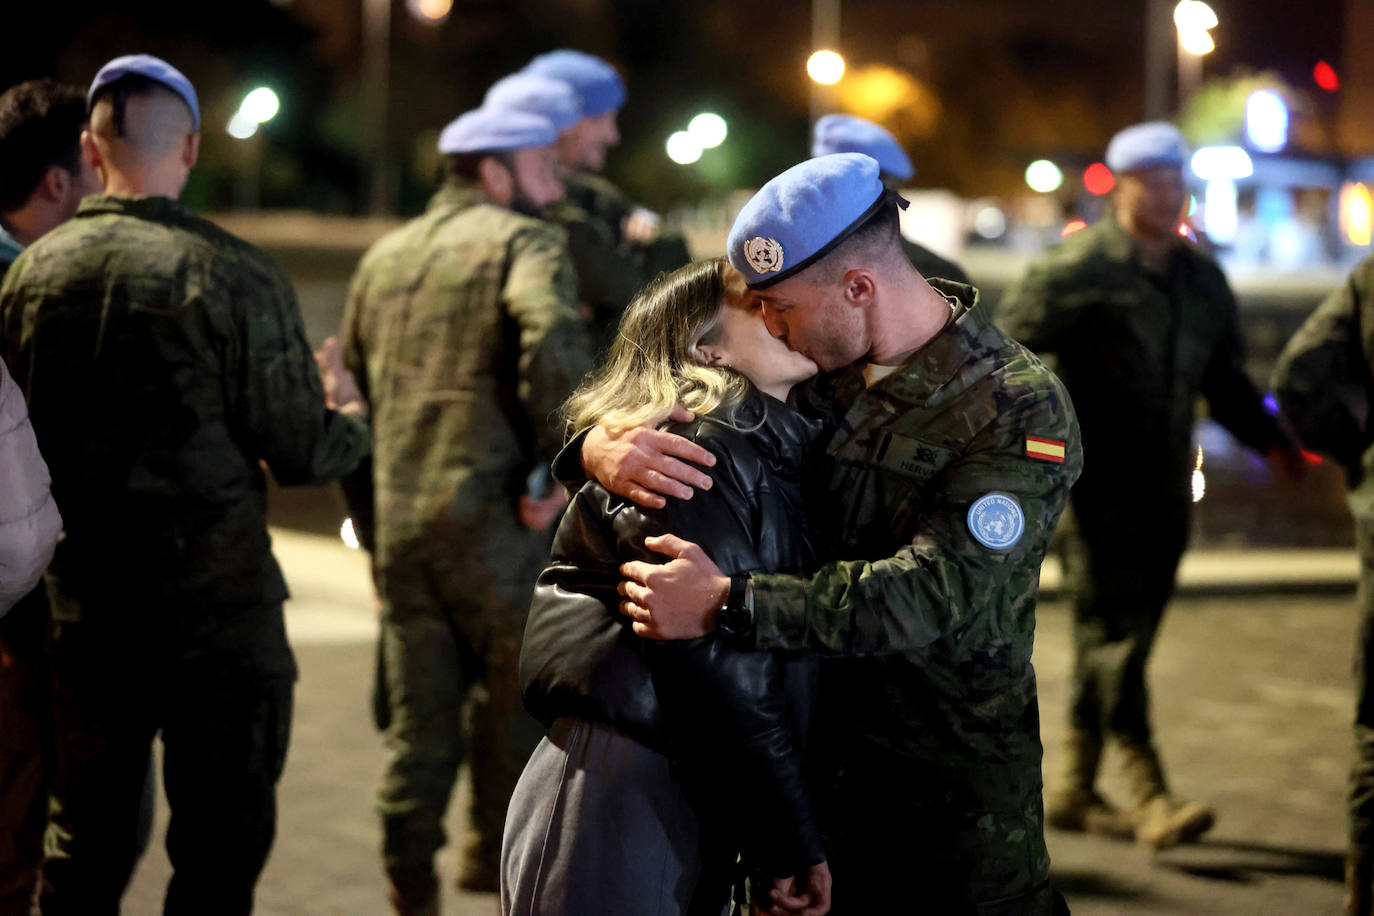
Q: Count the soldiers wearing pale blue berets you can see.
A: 7